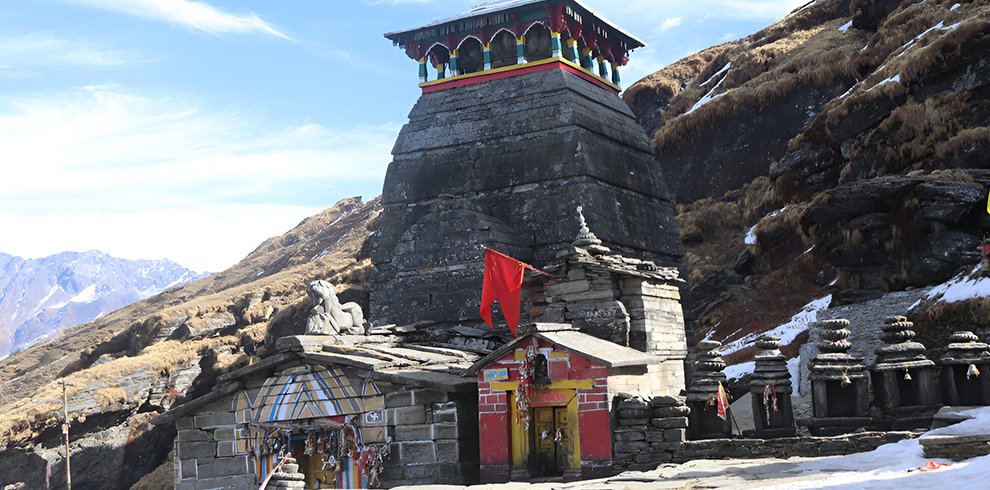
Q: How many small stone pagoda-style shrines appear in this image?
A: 5